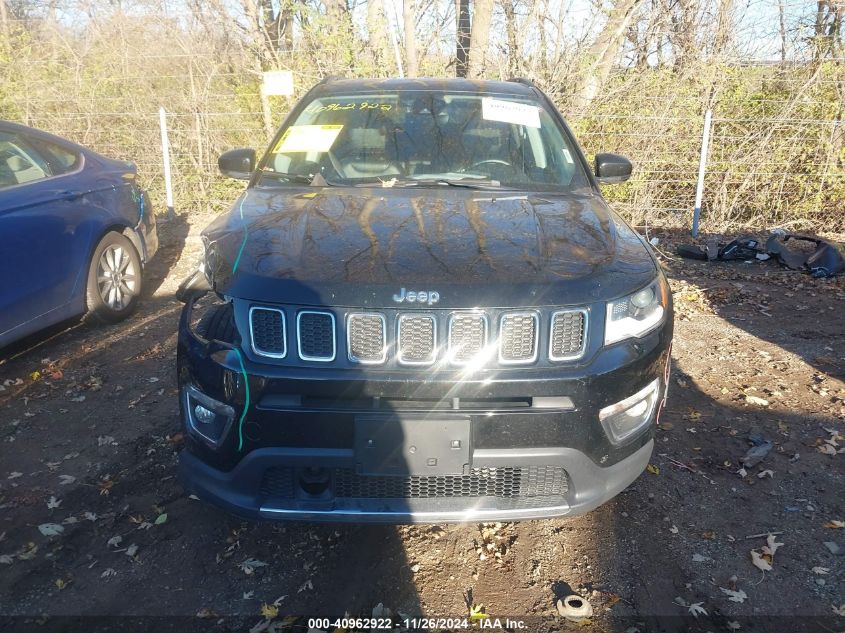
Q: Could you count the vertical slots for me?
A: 7